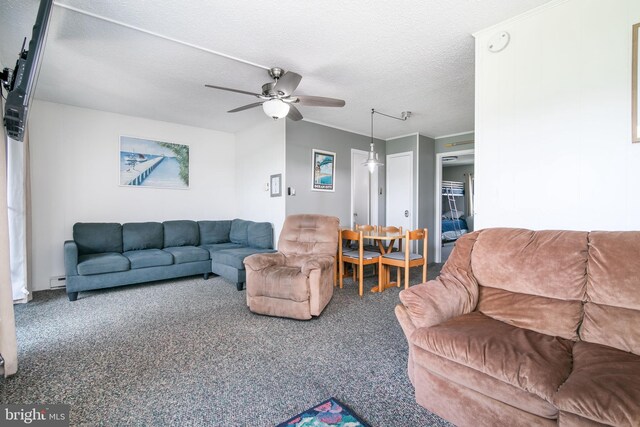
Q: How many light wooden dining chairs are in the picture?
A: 4